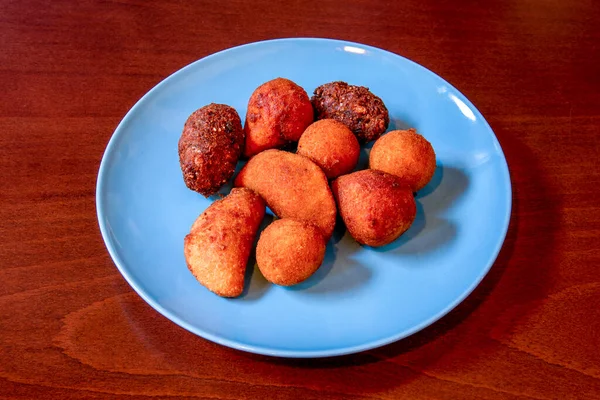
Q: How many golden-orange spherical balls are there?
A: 3